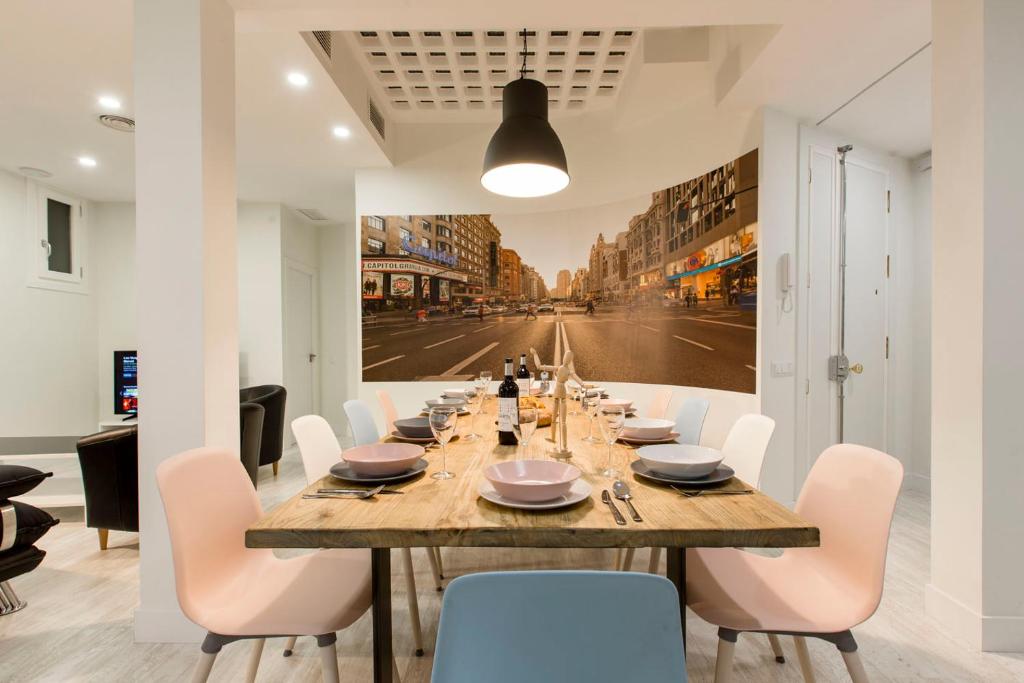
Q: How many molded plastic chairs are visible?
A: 9